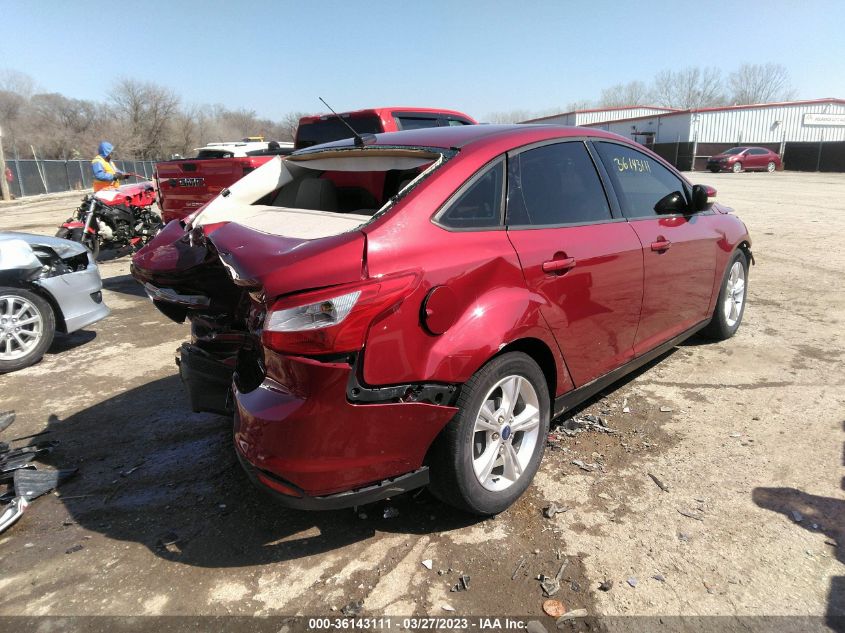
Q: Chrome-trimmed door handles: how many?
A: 0